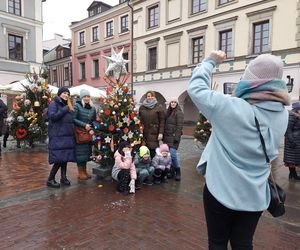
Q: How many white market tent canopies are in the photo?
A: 2